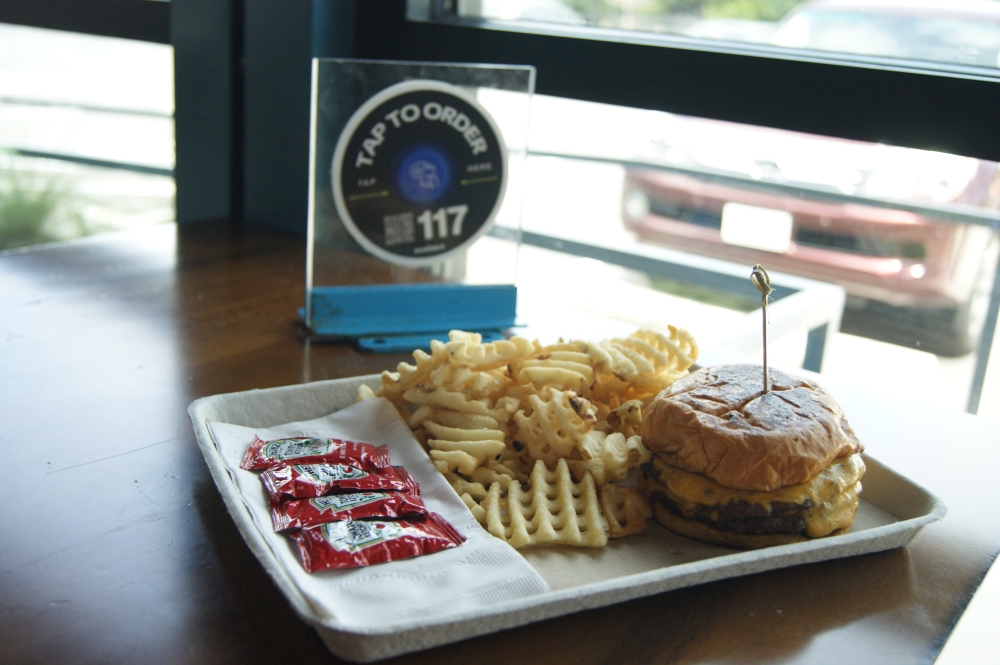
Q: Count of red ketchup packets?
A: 4